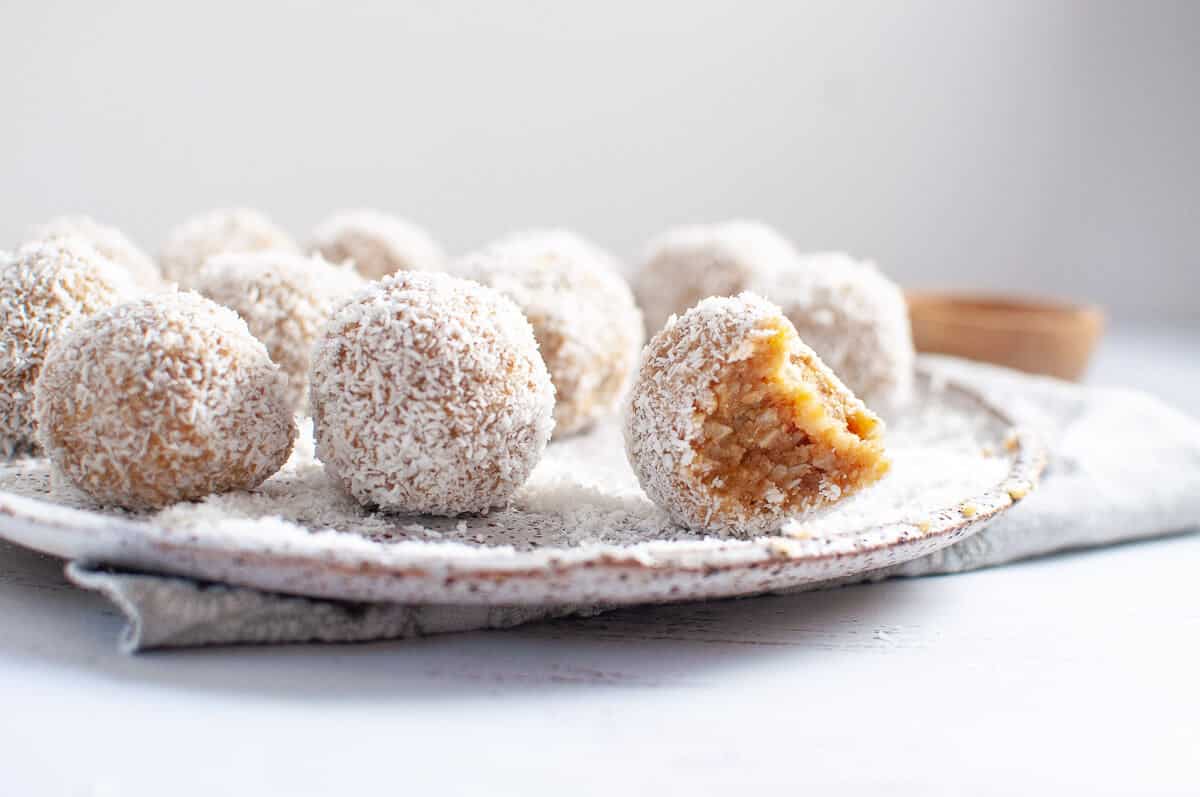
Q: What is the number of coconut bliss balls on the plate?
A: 11